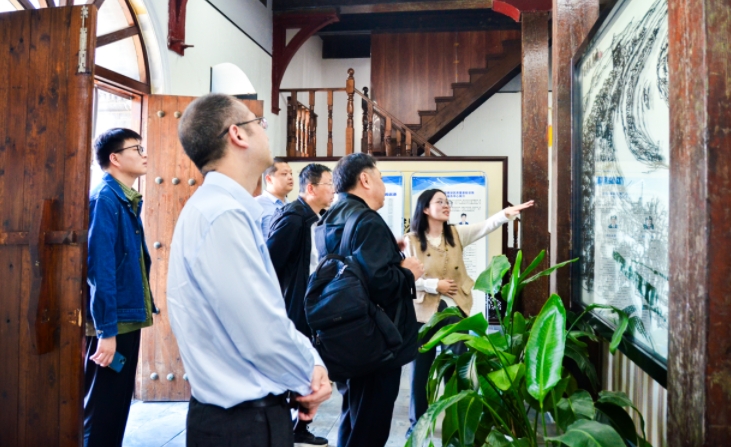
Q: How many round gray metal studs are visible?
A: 10